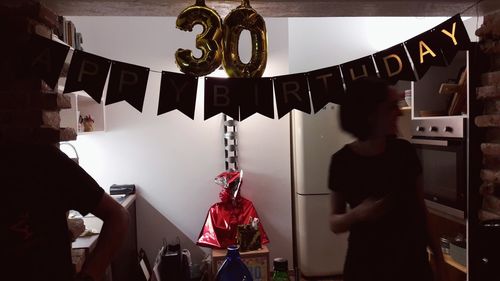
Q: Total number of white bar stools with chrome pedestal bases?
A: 0